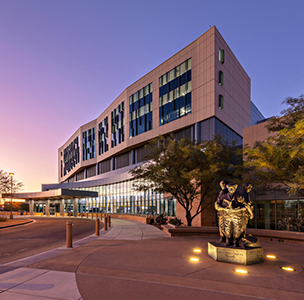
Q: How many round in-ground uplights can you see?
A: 5